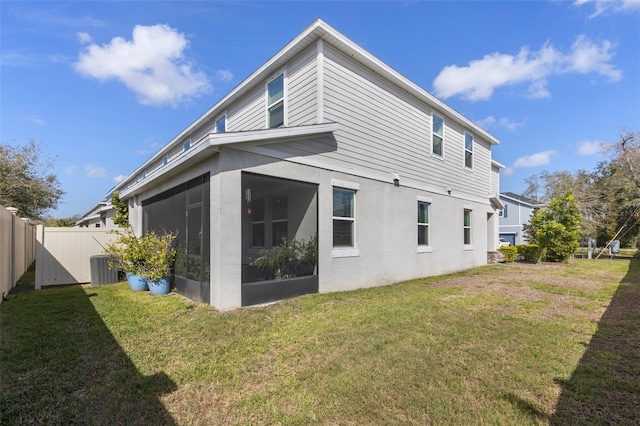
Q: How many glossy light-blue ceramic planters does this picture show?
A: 2